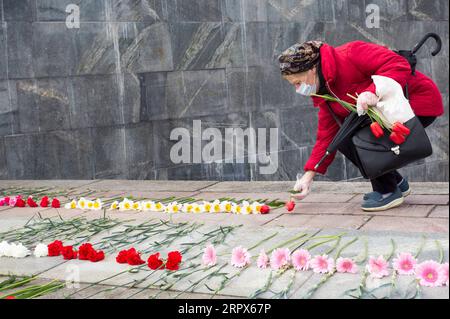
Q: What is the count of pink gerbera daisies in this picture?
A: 11